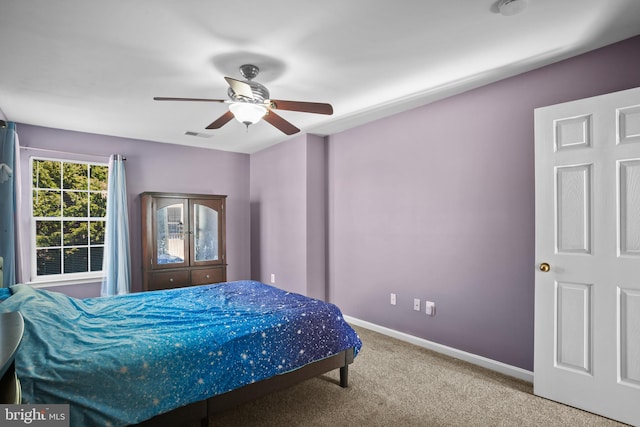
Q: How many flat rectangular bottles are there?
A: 0